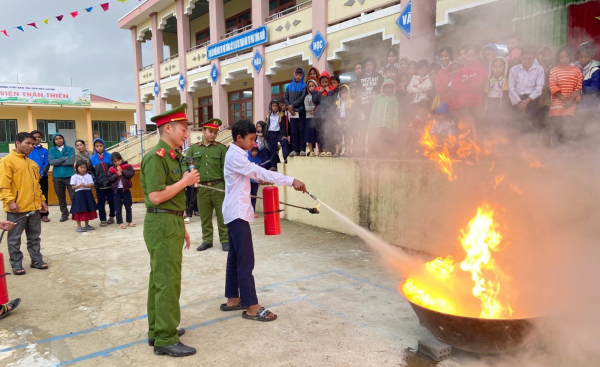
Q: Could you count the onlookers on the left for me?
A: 7